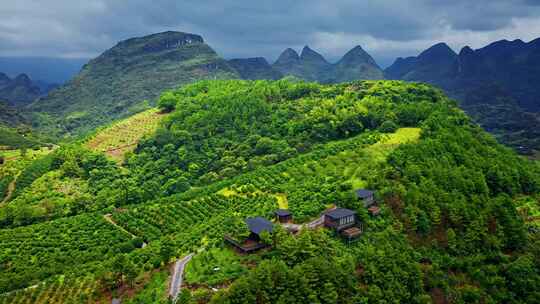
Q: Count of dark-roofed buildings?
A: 4